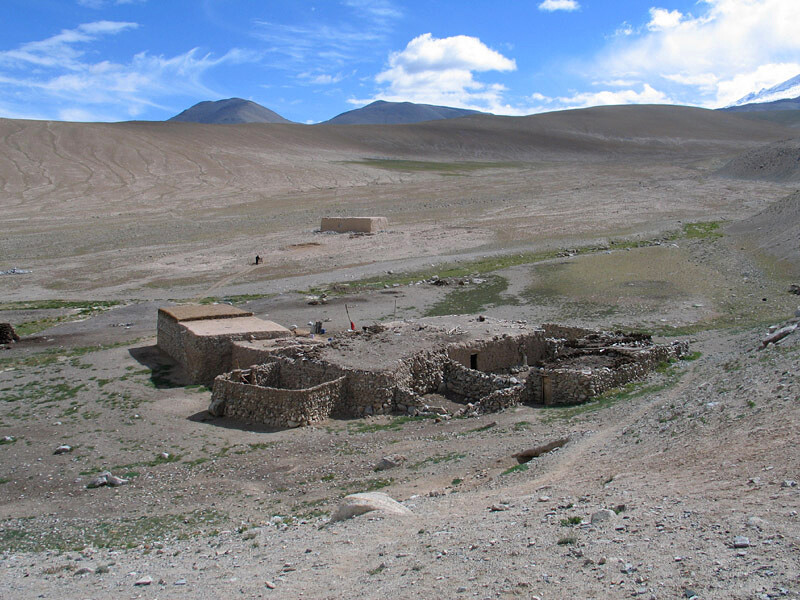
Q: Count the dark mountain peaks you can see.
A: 2